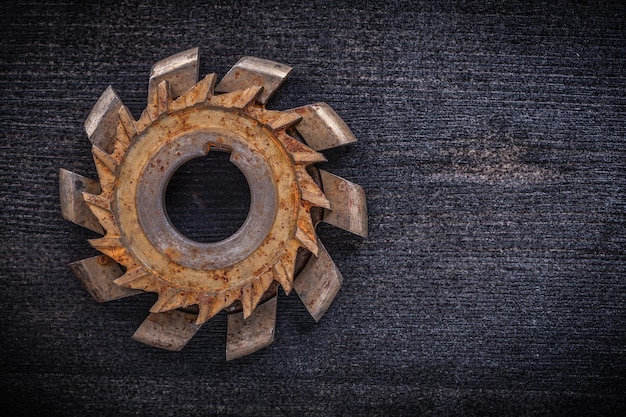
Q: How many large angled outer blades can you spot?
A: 10